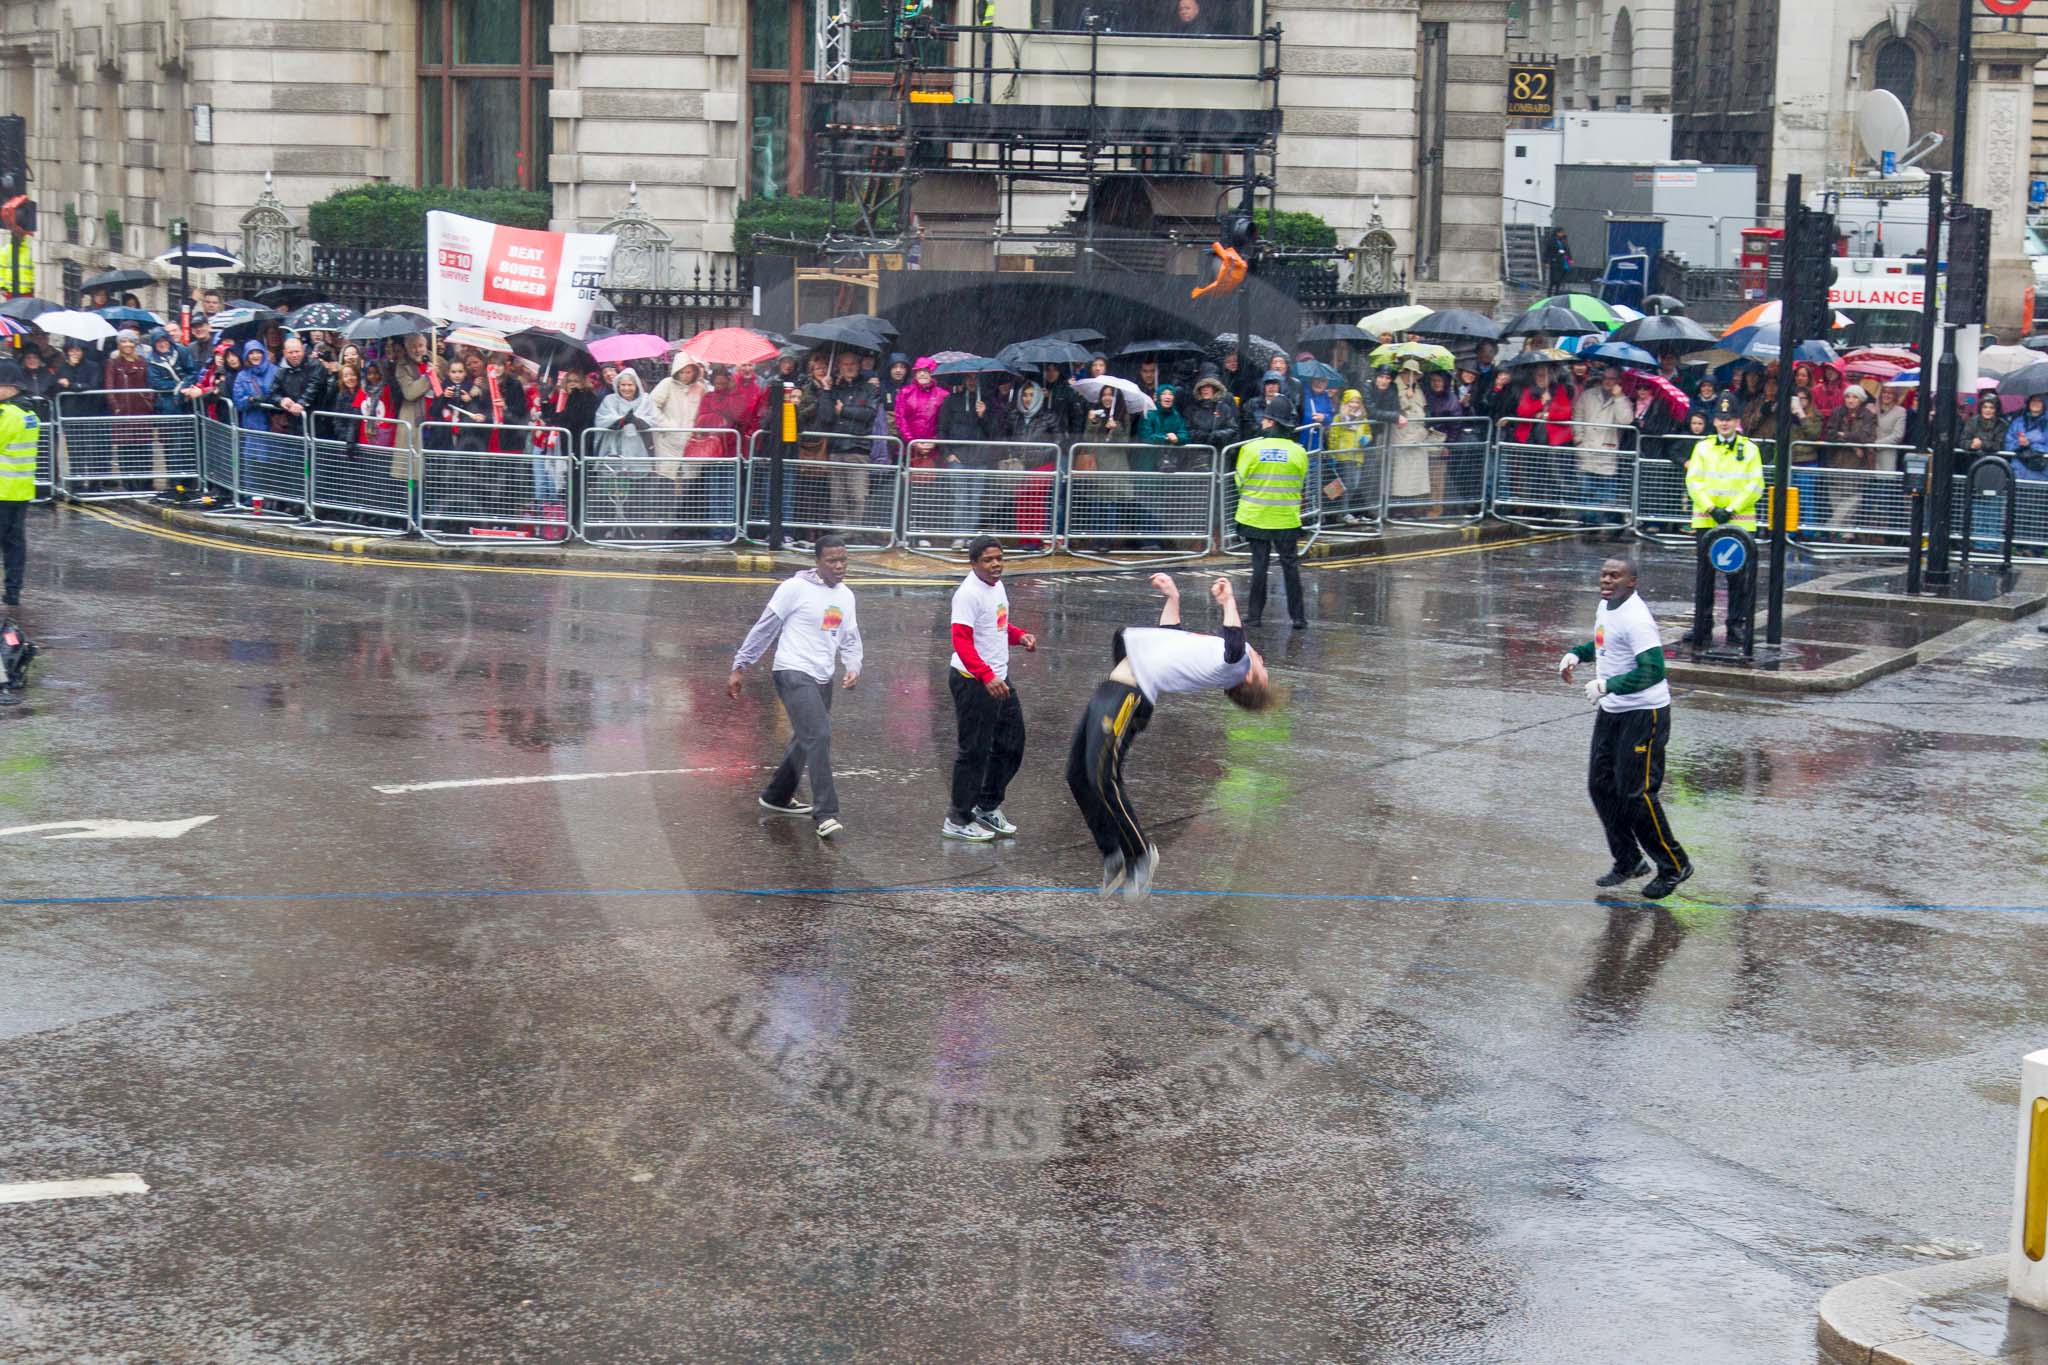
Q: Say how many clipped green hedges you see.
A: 3